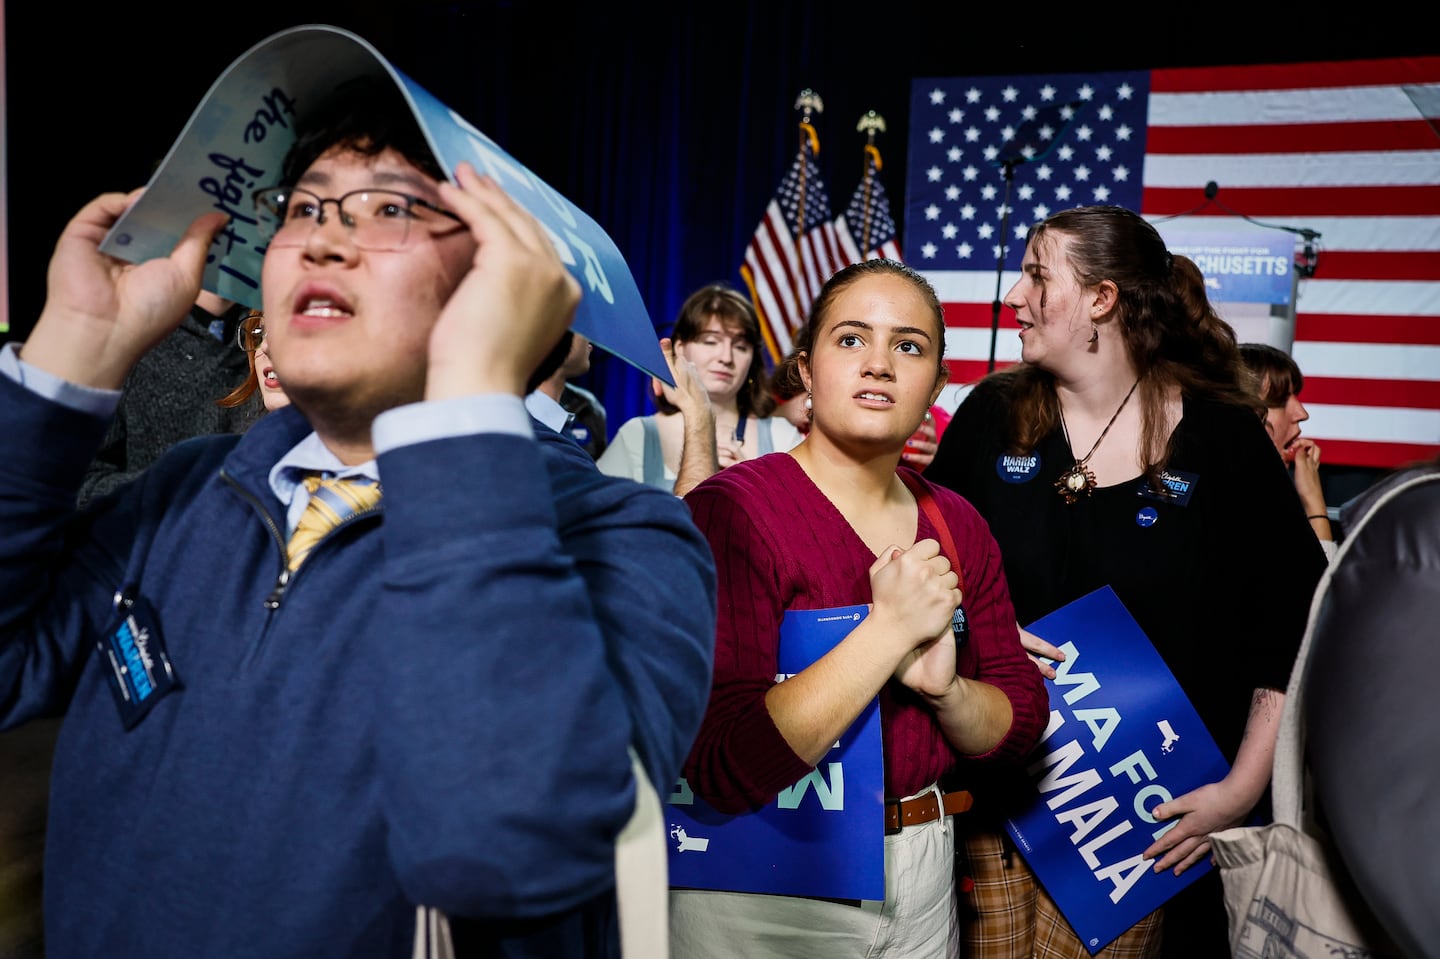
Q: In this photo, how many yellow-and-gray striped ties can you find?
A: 1